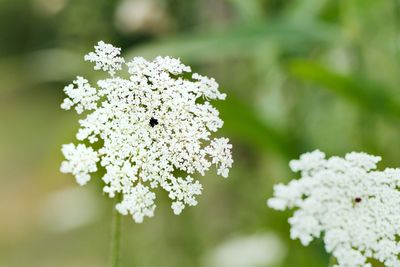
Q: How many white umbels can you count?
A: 2